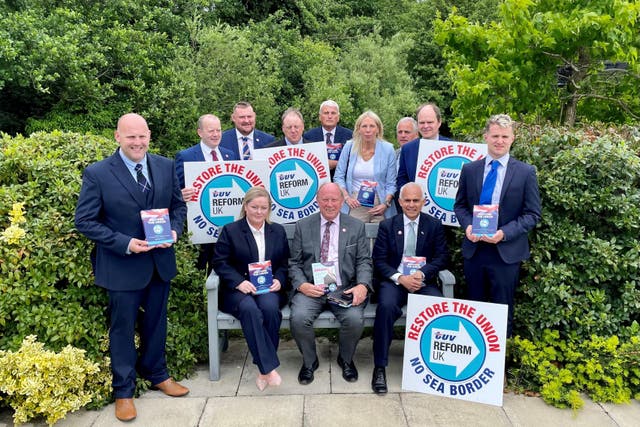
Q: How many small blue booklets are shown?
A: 6